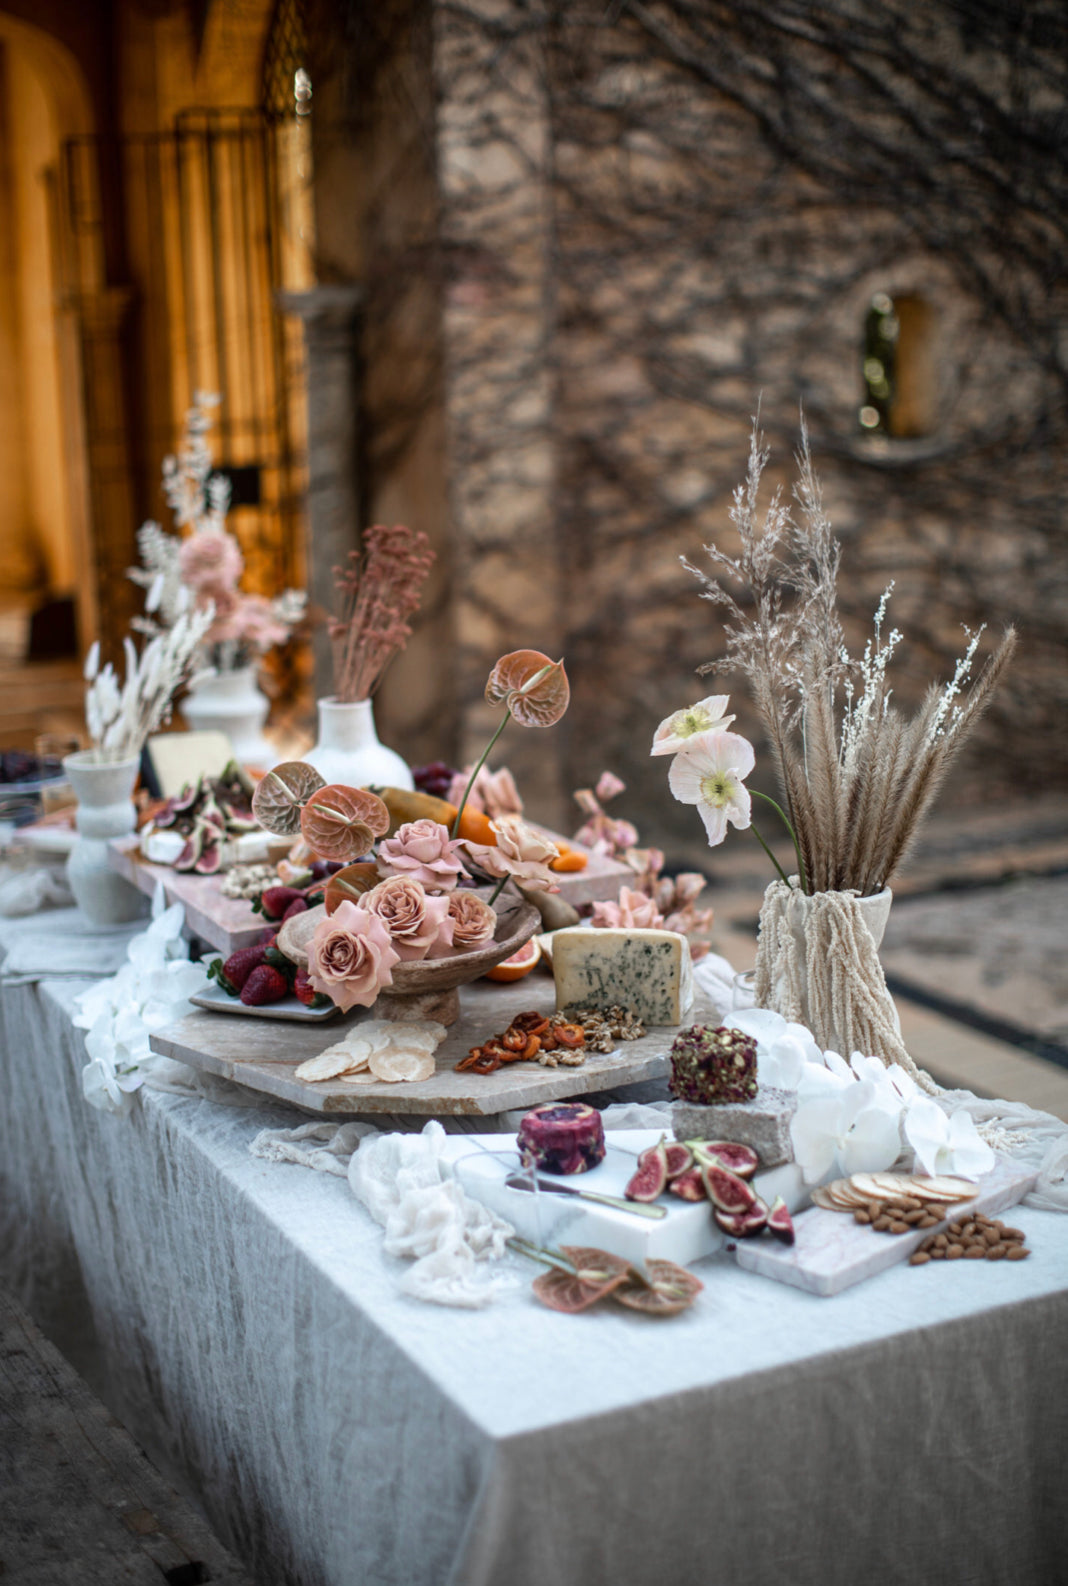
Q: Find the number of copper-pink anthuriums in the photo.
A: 6